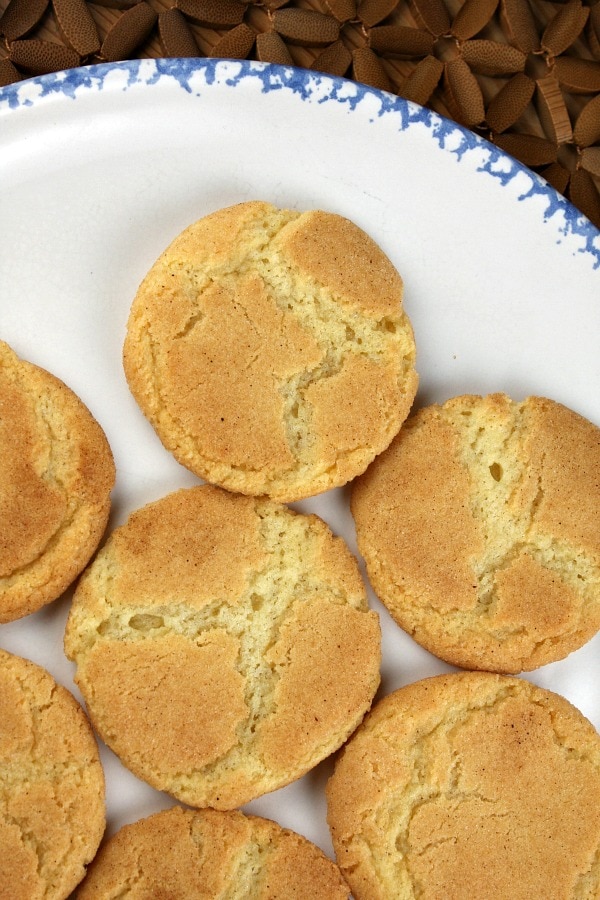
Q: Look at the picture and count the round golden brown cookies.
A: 7